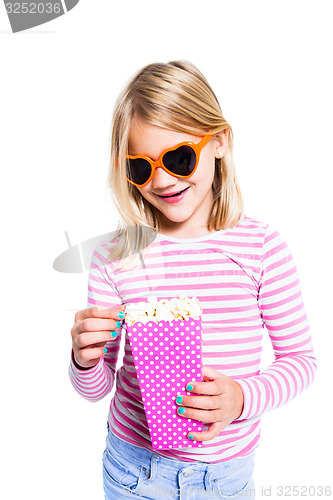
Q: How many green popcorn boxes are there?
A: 0